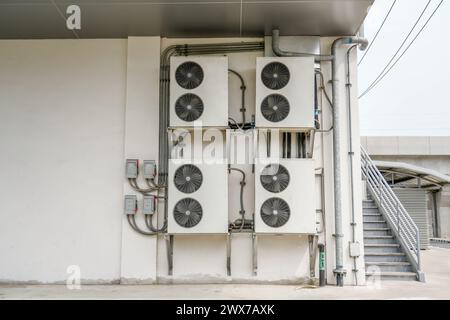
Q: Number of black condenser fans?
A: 8